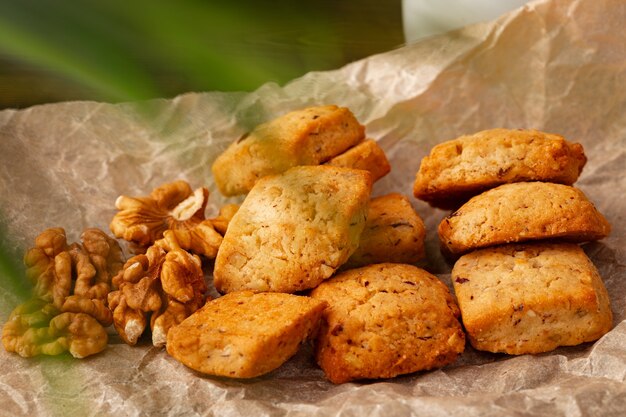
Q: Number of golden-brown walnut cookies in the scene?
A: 9